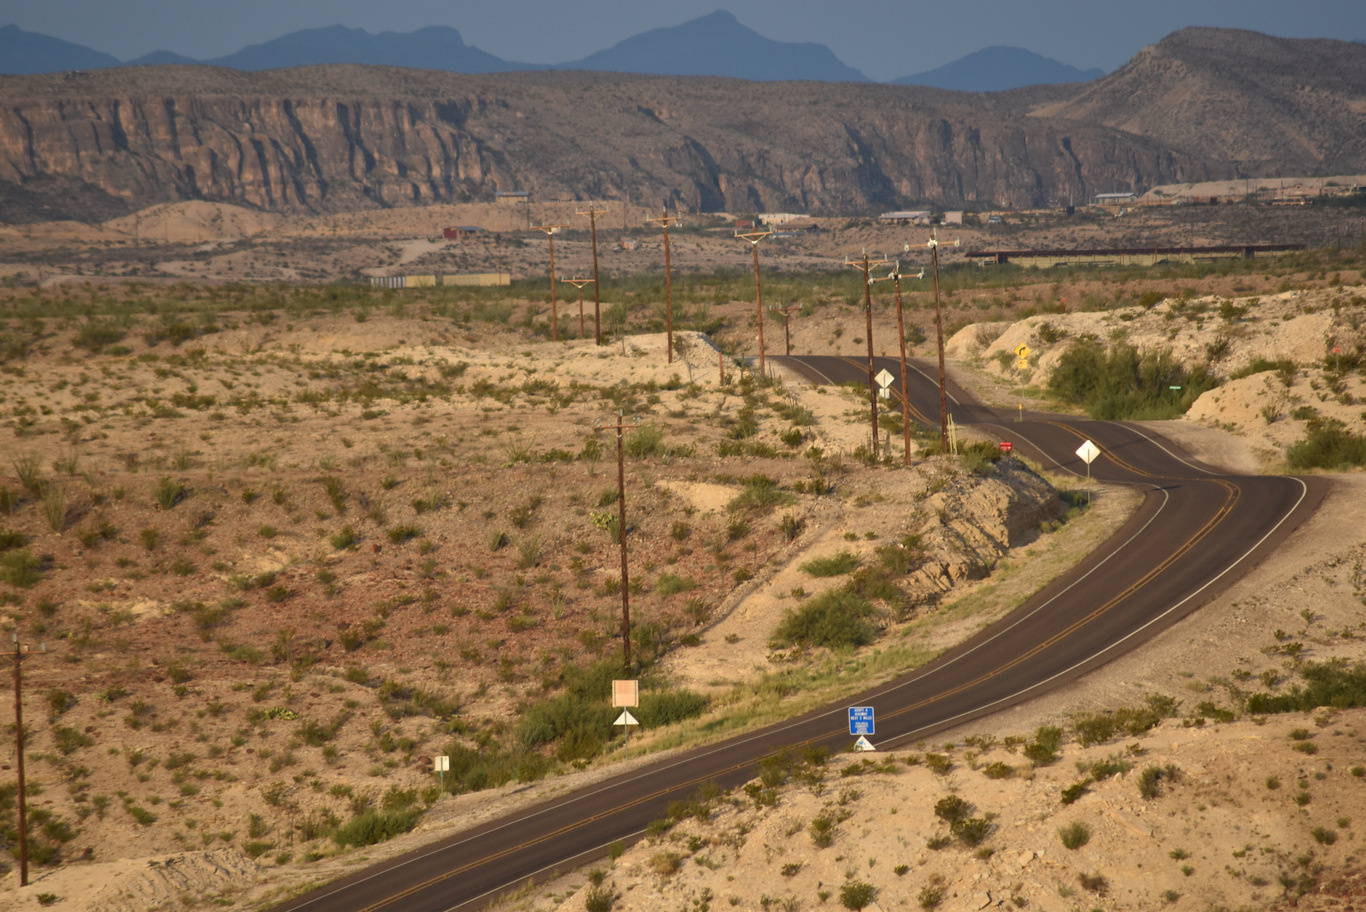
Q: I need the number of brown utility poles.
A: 11